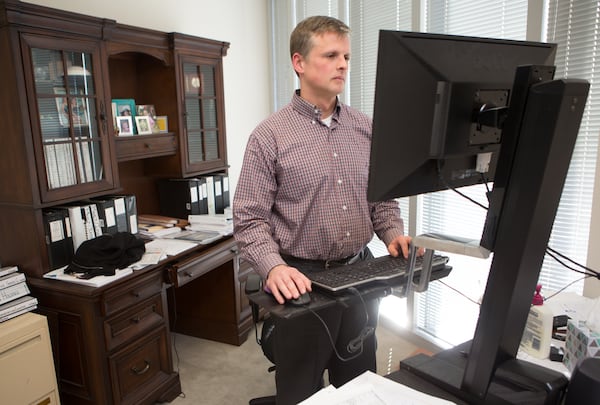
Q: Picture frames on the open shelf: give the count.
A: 5